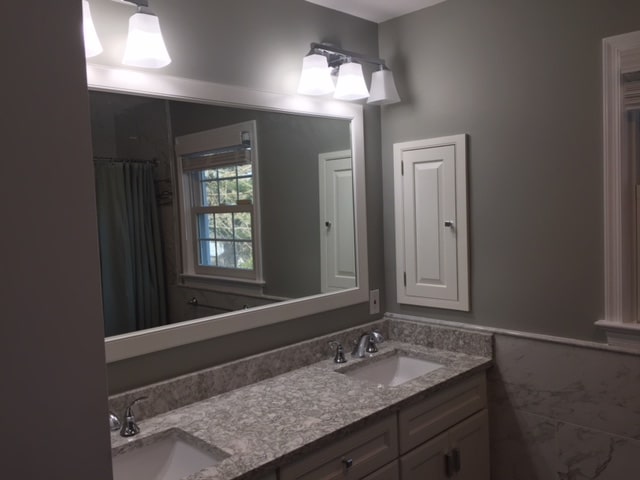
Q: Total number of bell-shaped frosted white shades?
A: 5